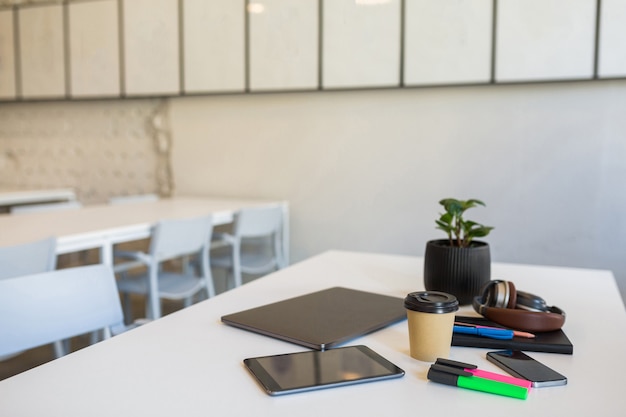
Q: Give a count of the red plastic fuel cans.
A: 0